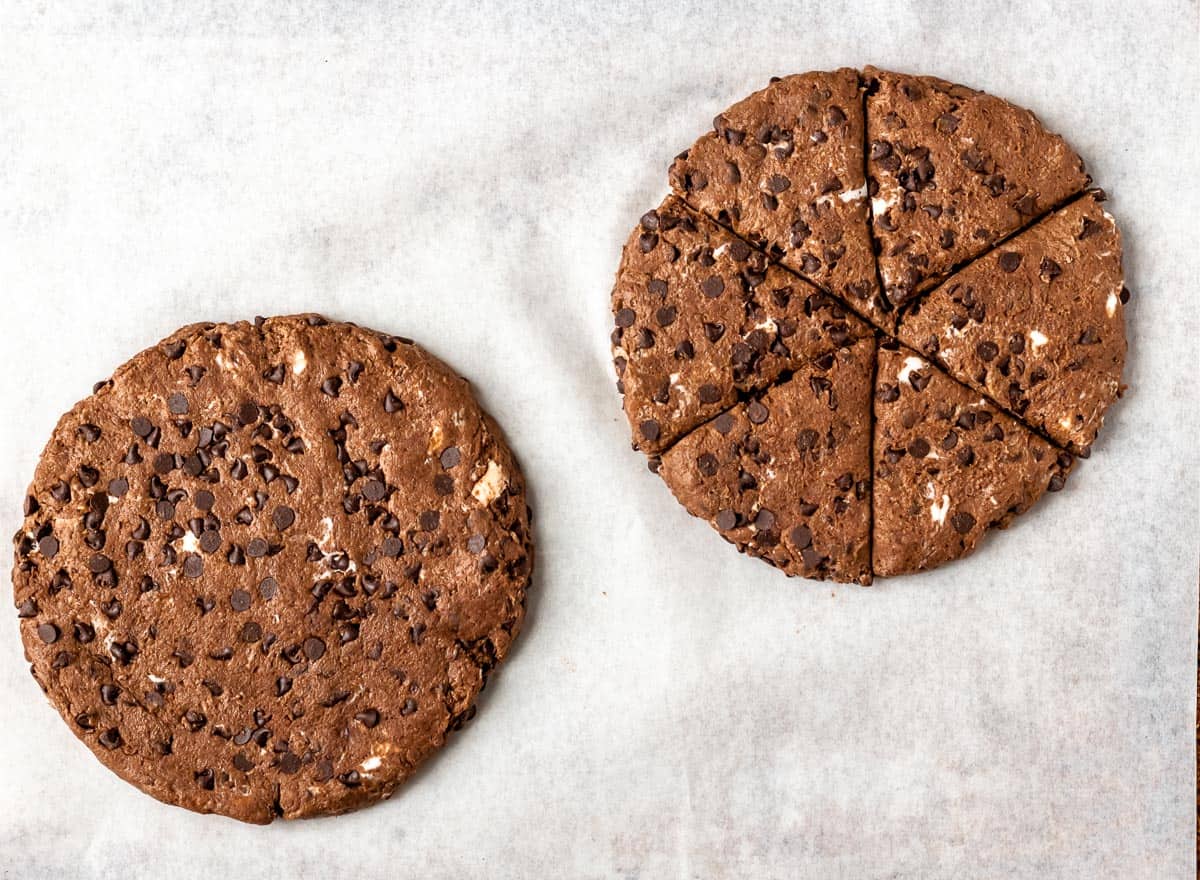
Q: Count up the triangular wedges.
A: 6